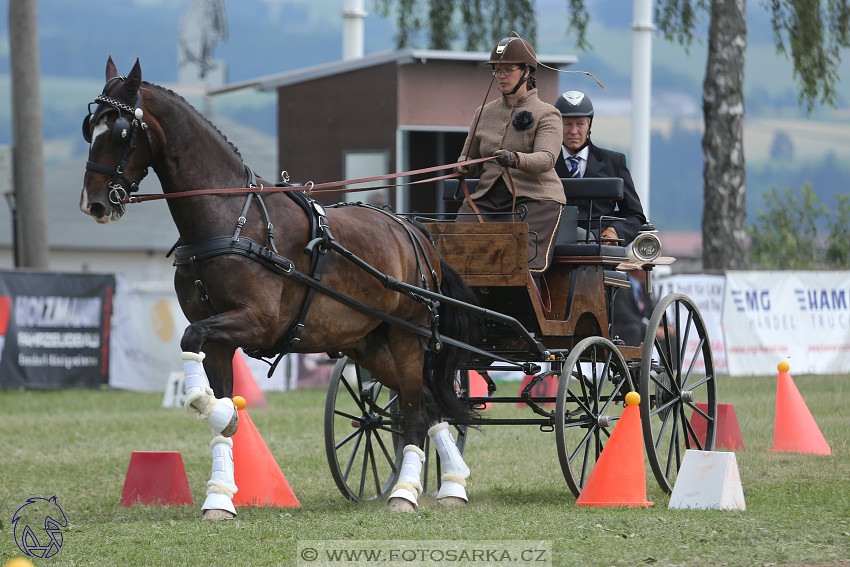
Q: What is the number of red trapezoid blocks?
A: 3